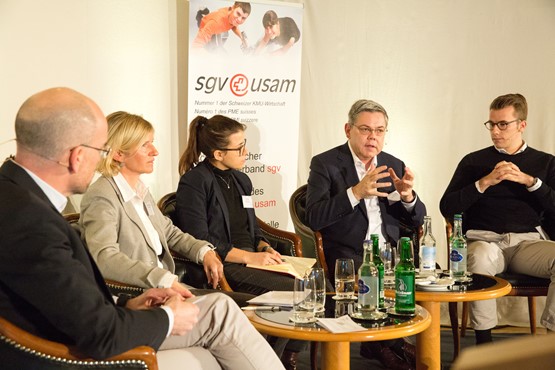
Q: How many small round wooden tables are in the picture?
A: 2